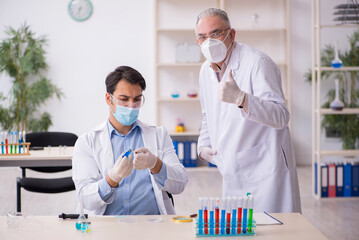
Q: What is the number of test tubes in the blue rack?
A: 10